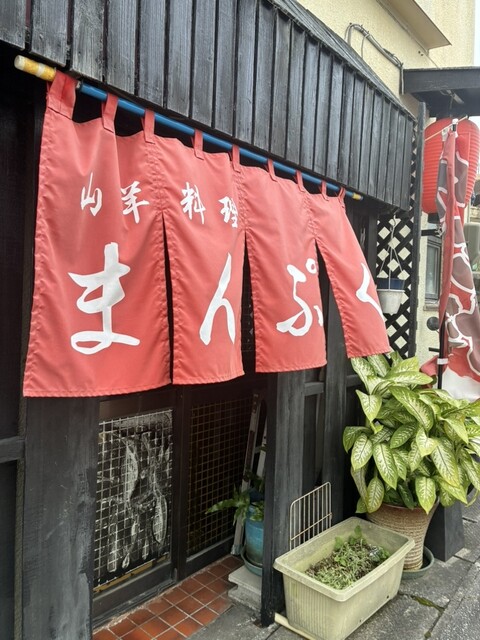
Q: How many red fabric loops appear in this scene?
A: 9